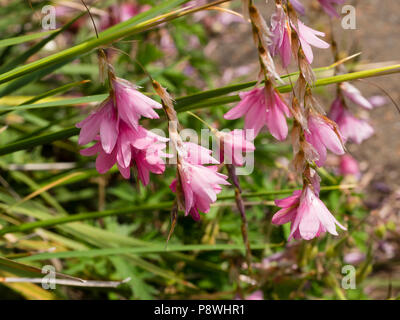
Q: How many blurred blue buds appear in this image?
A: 0